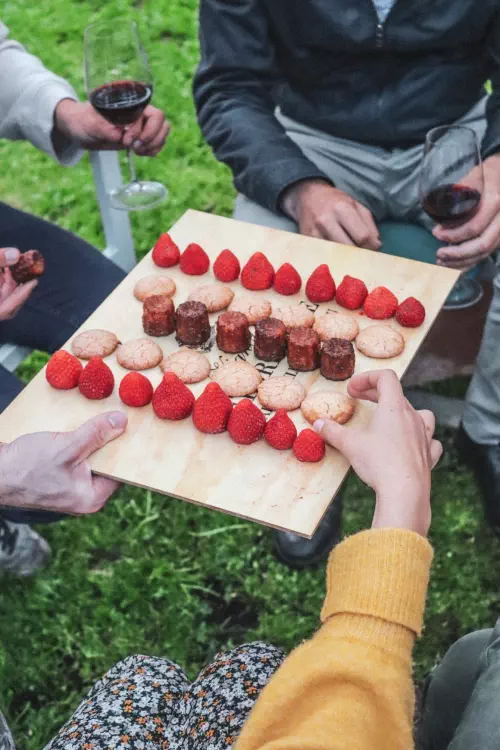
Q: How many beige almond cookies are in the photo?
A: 12